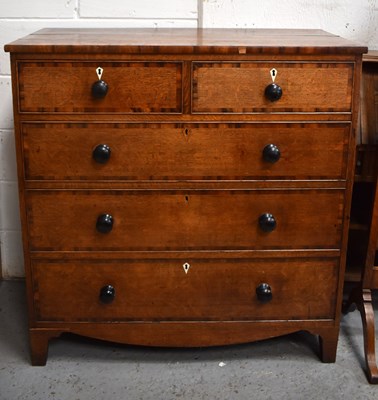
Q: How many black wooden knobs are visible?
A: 8